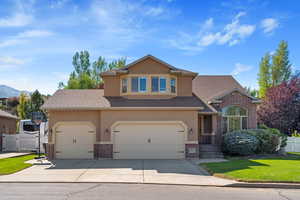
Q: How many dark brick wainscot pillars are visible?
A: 3